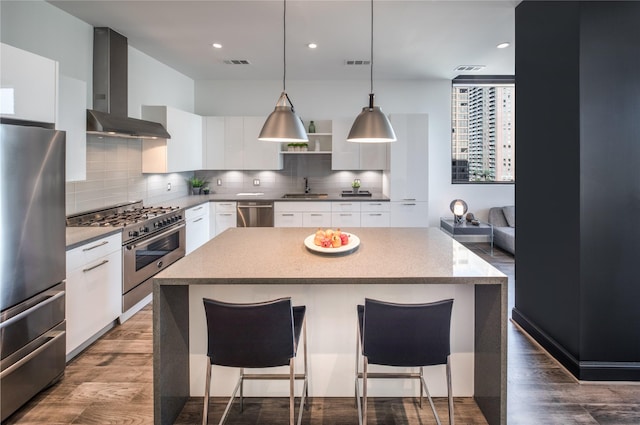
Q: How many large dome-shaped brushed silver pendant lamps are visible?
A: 2